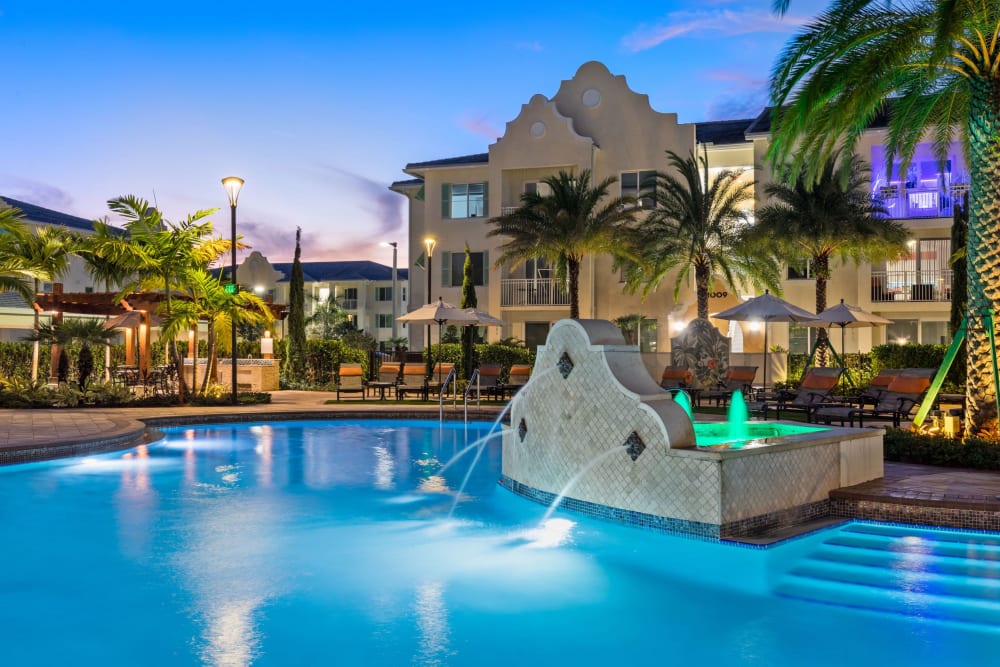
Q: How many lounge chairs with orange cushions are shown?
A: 11